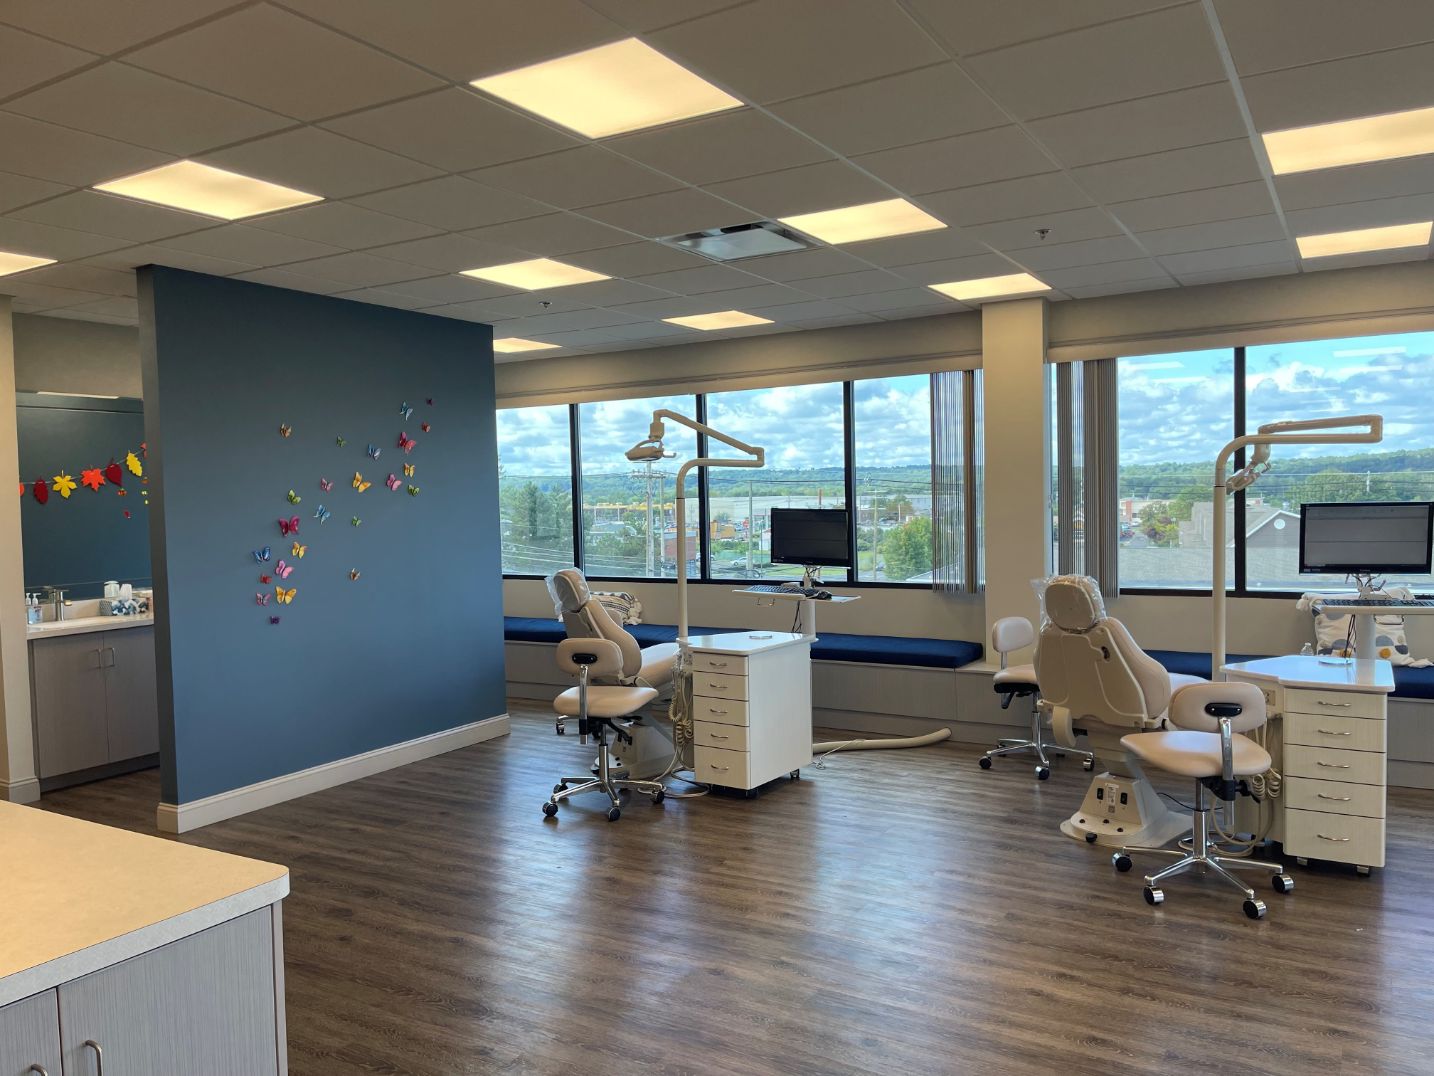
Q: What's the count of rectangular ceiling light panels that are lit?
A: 10